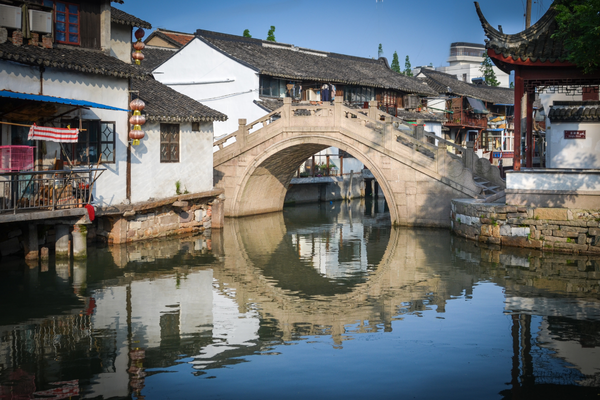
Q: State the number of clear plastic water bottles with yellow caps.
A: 0